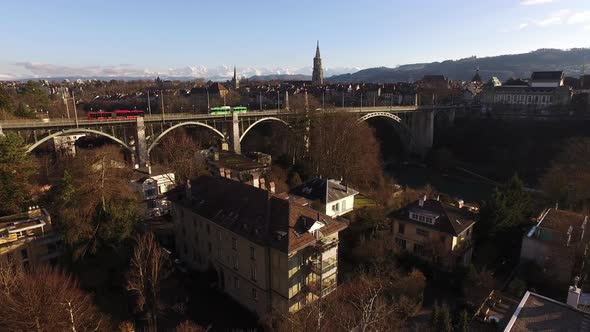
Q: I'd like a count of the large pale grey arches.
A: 4